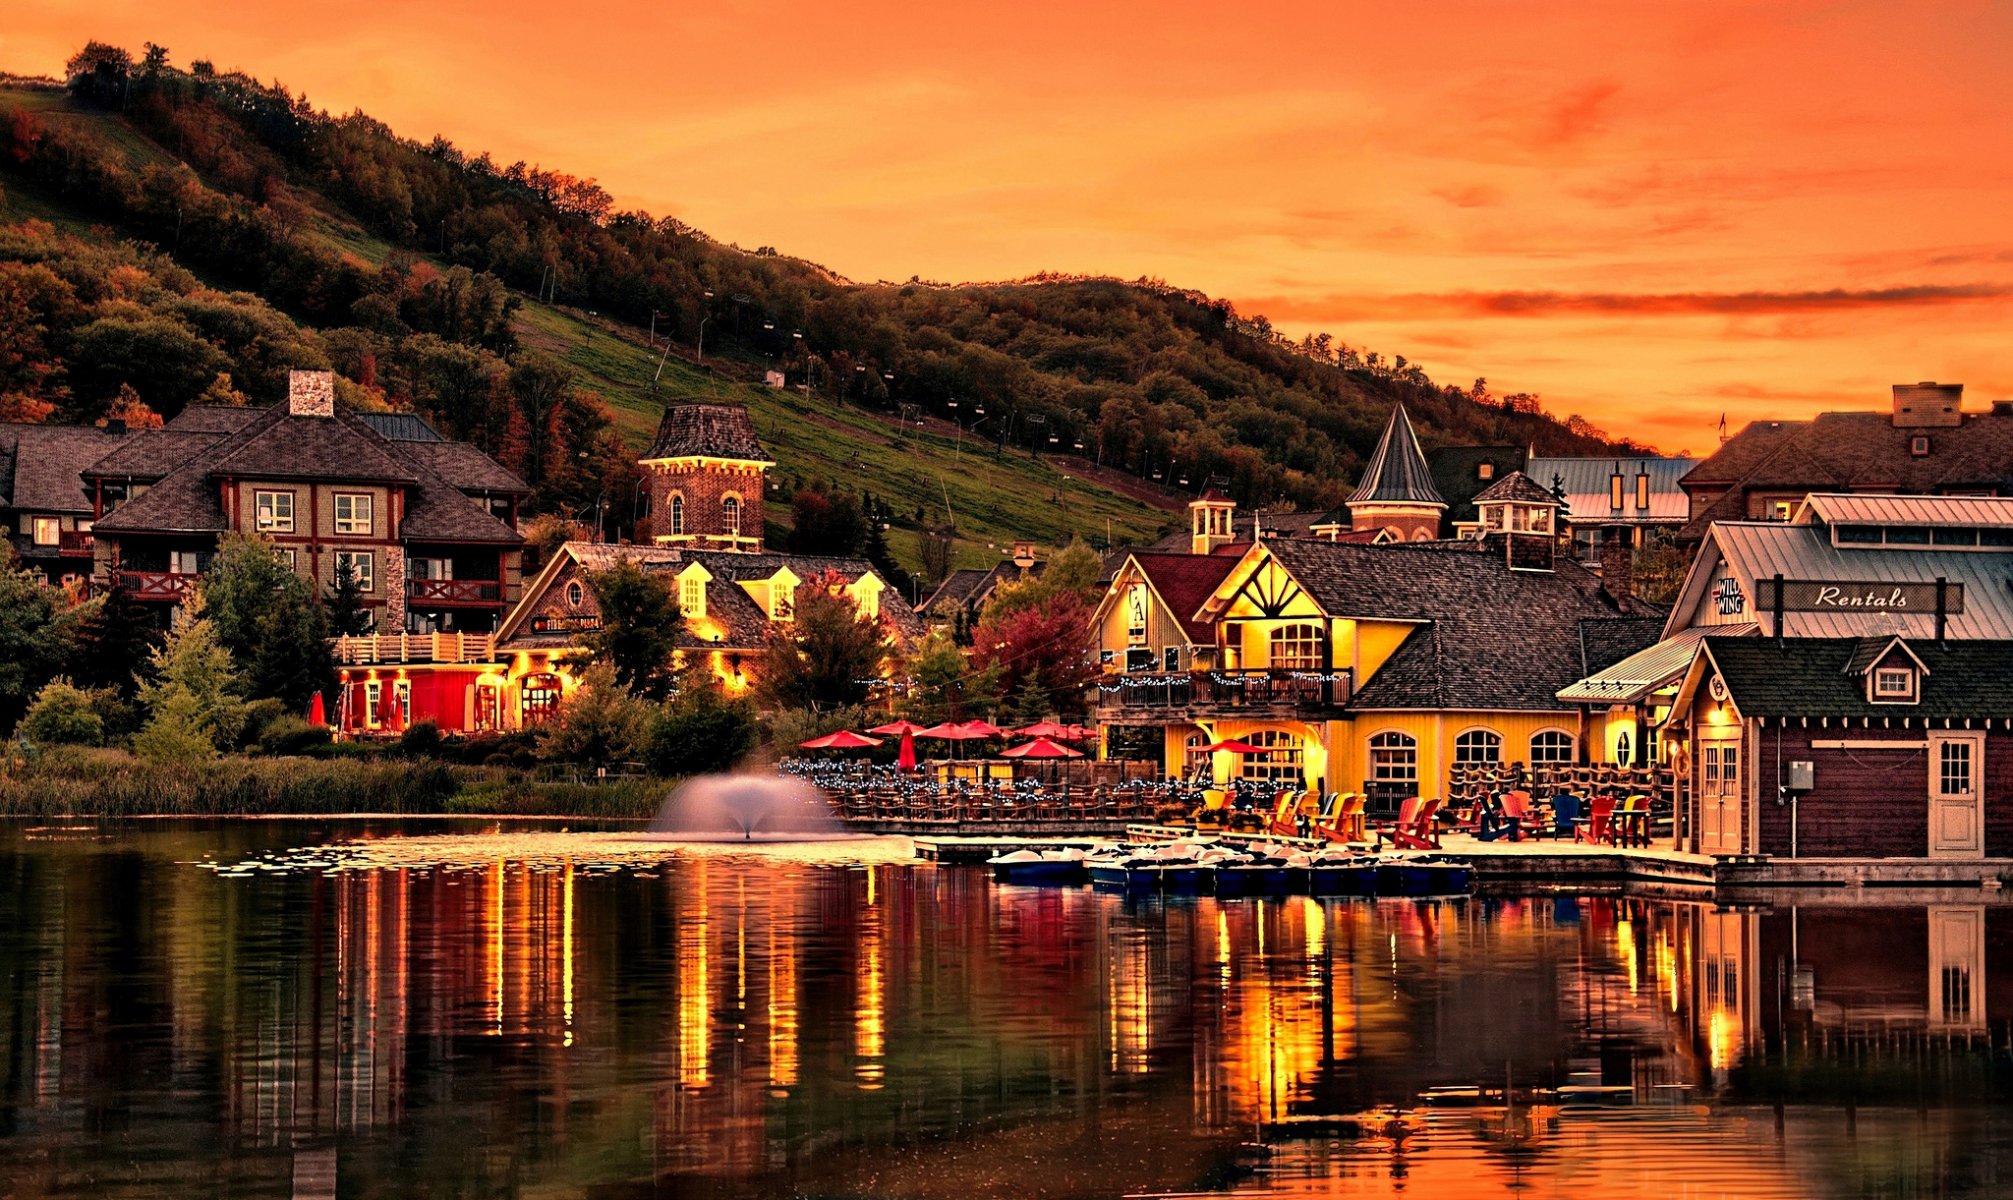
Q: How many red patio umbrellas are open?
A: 8